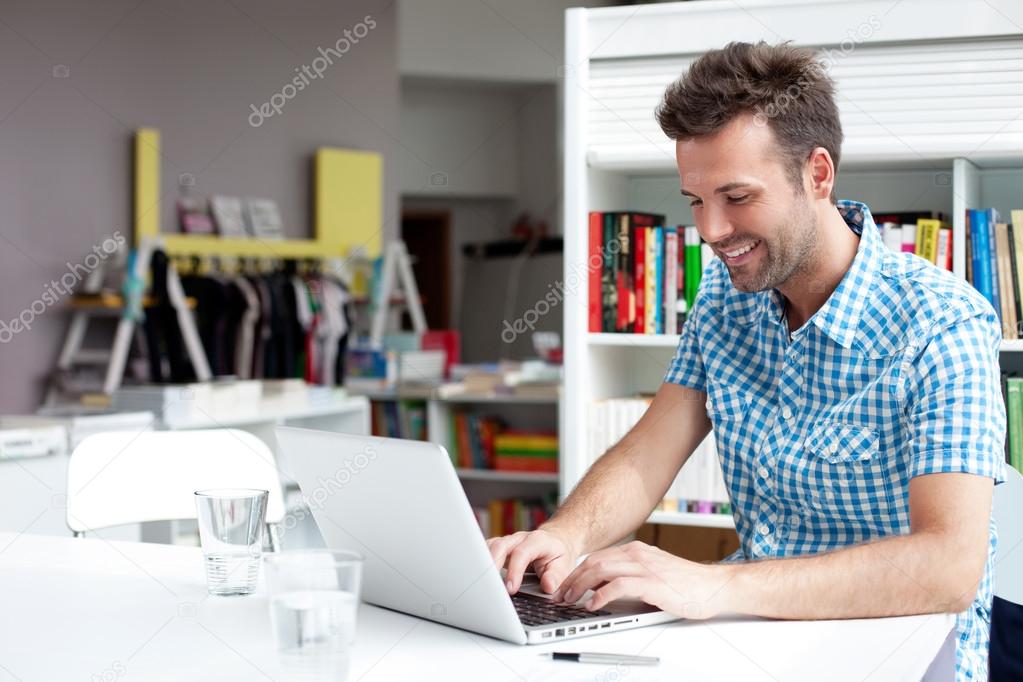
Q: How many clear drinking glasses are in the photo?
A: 2